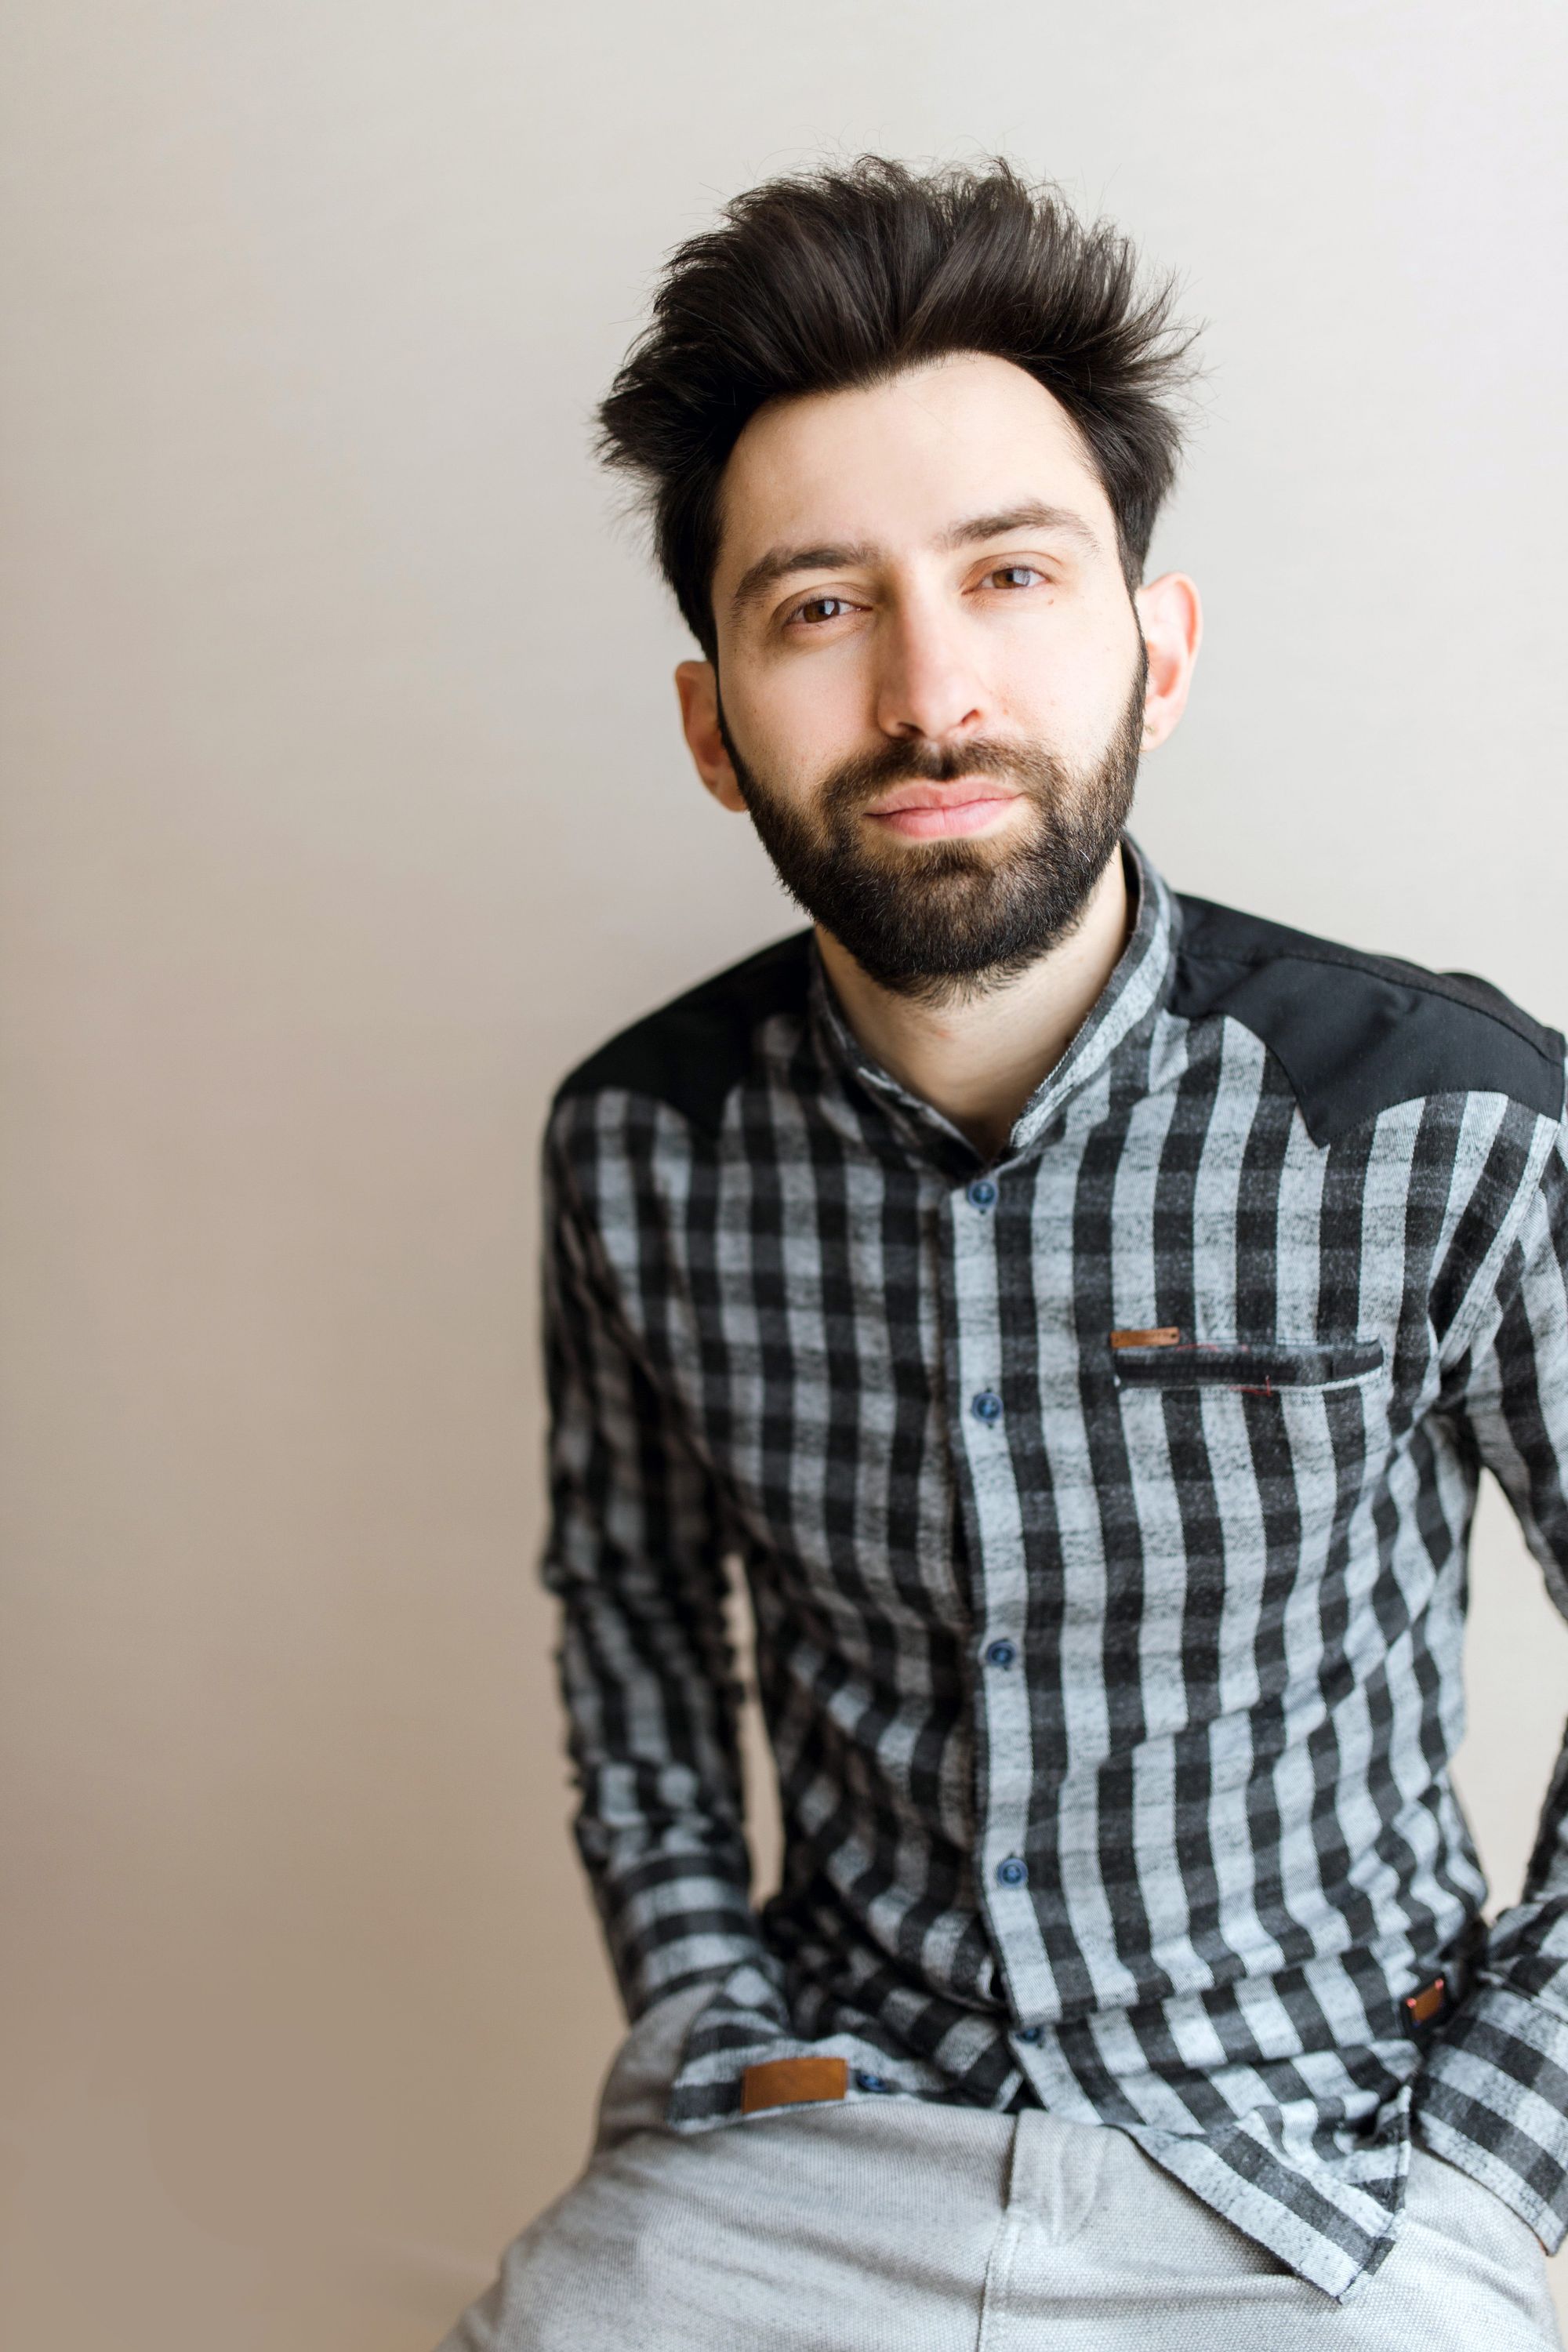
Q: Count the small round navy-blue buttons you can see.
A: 6